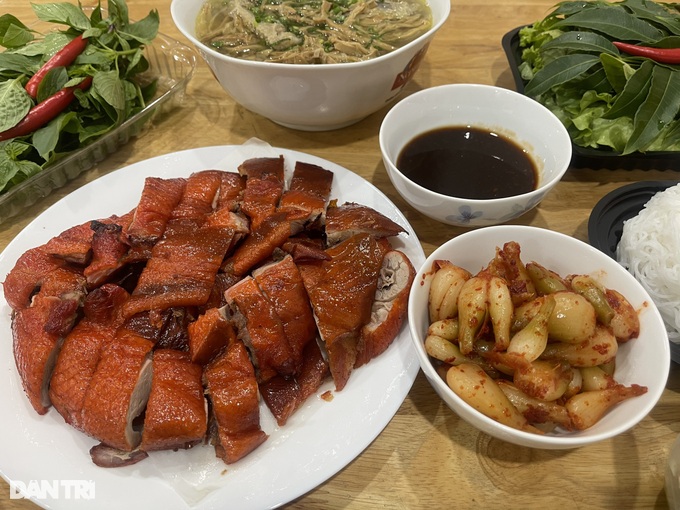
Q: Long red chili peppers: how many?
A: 3